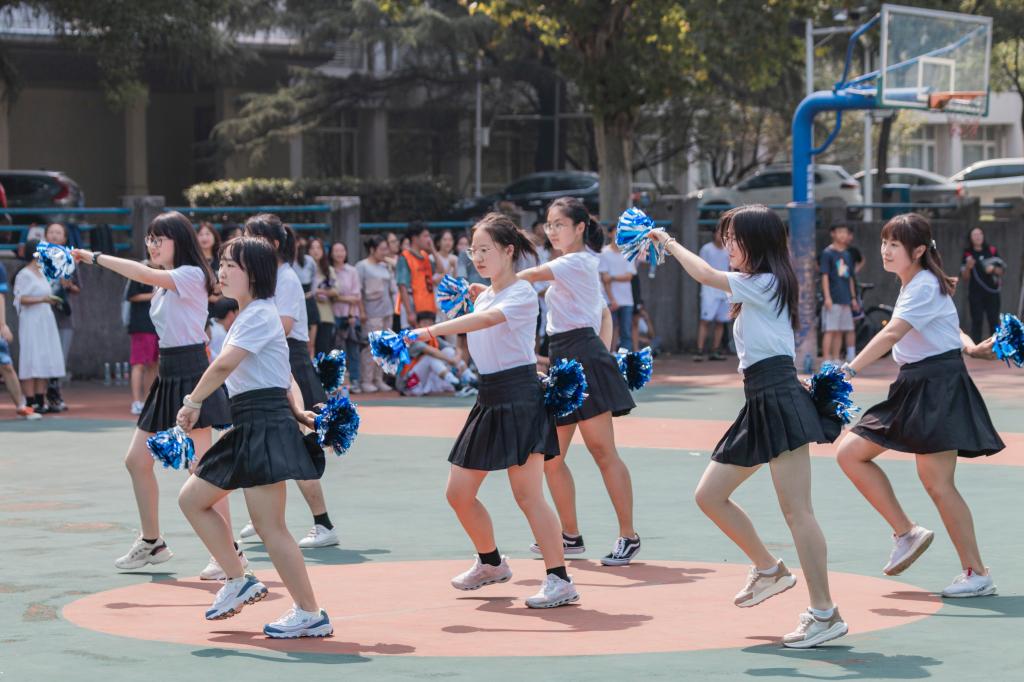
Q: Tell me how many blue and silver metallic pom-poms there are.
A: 11